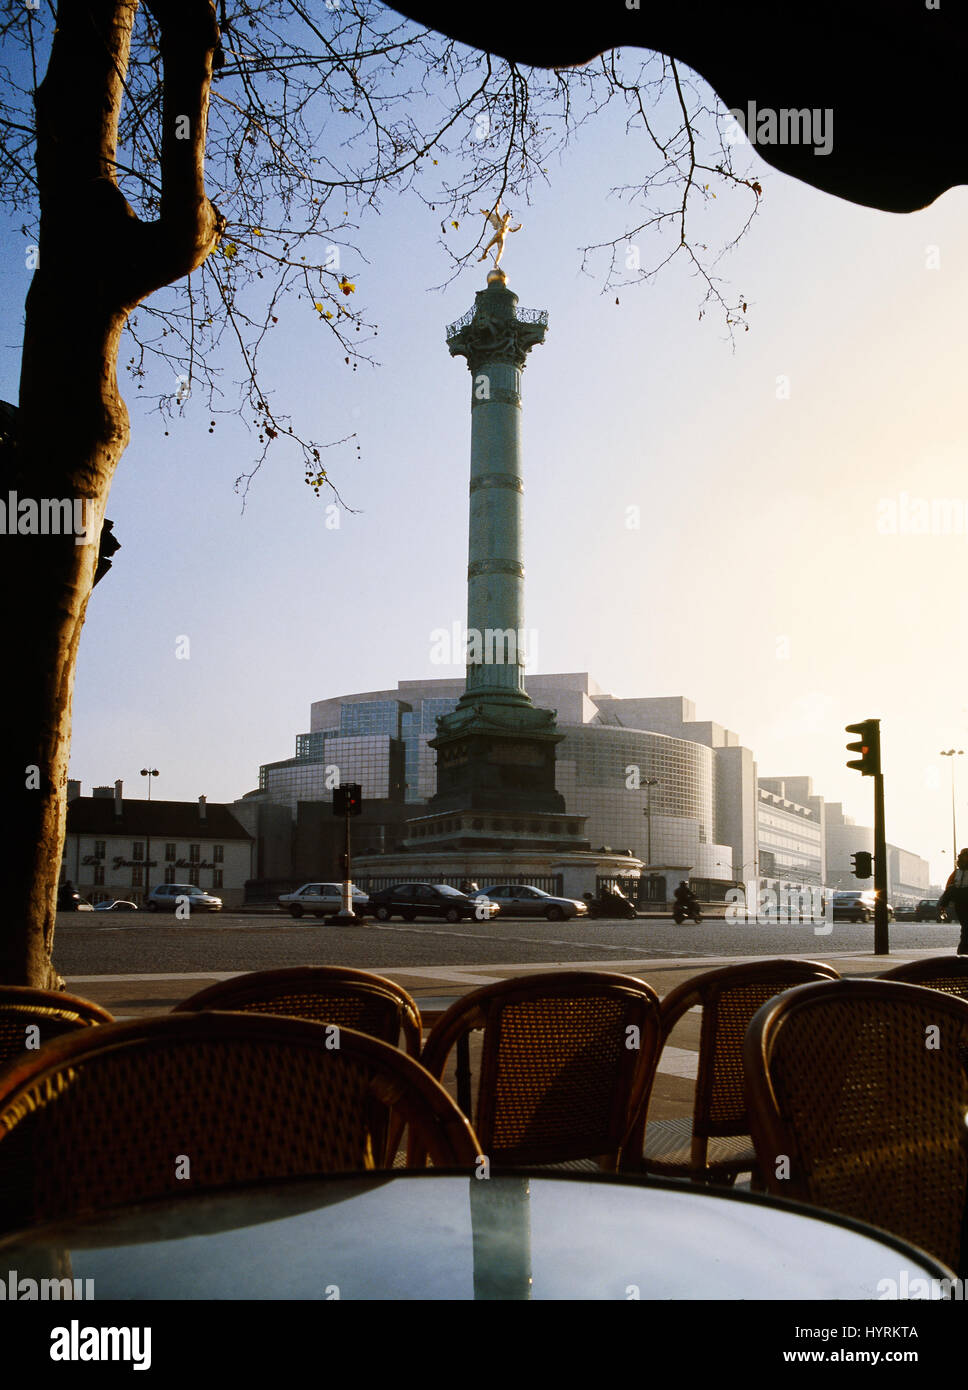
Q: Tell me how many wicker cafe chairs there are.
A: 7